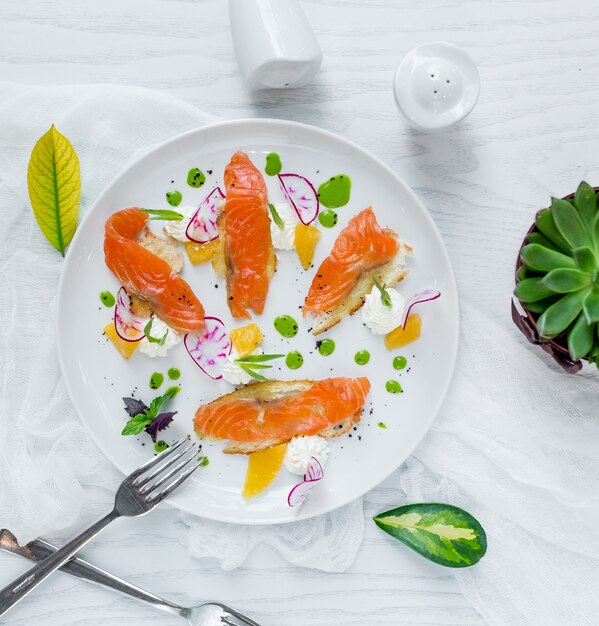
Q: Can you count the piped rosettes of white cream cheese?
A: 6